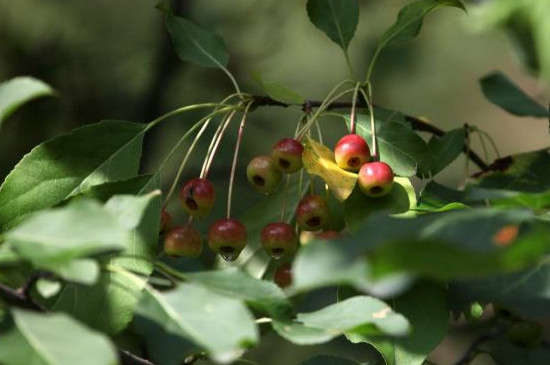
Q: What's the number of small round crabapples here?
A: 12